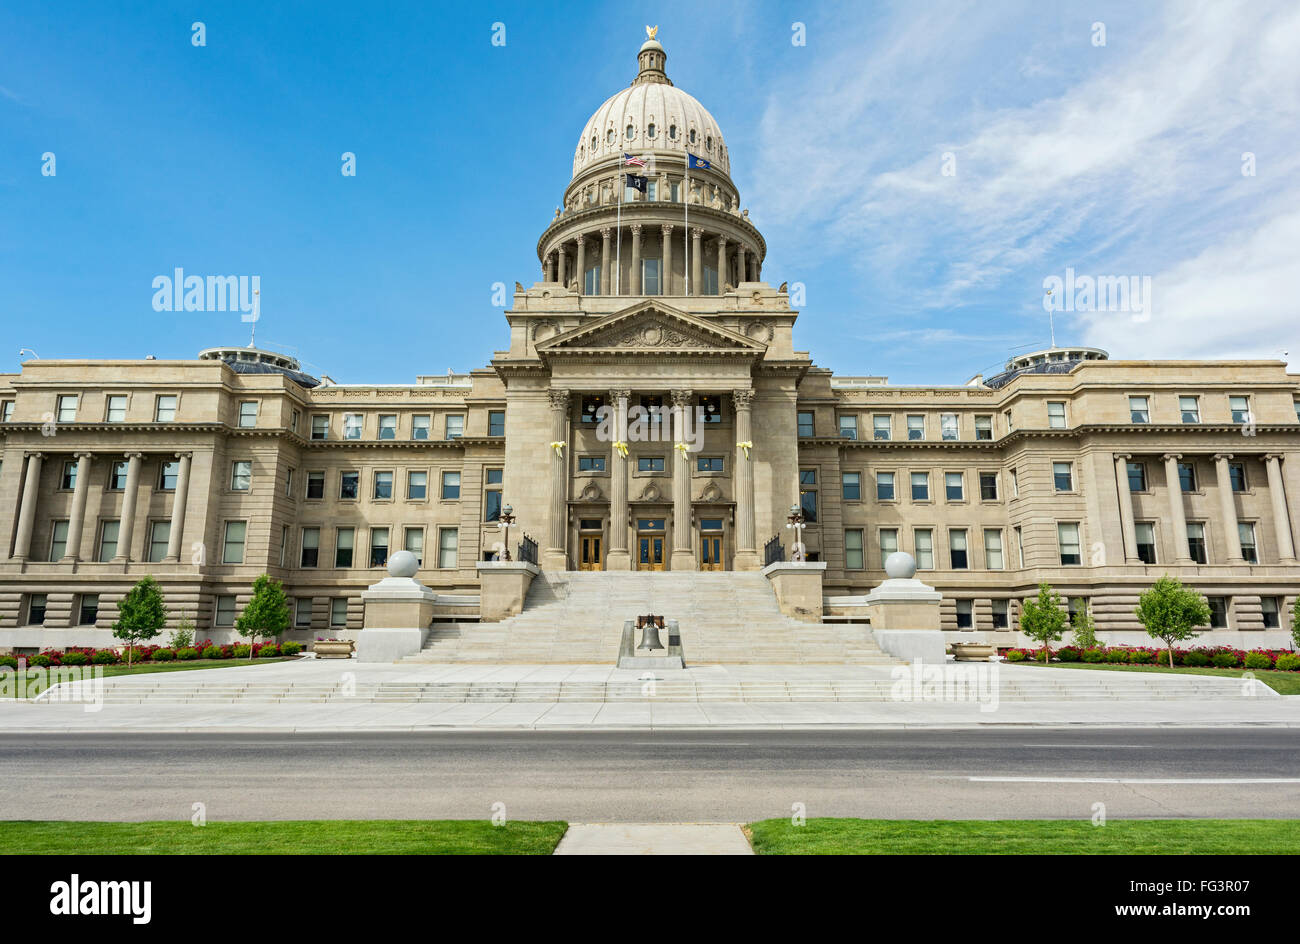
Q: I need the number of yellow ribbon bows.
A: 4